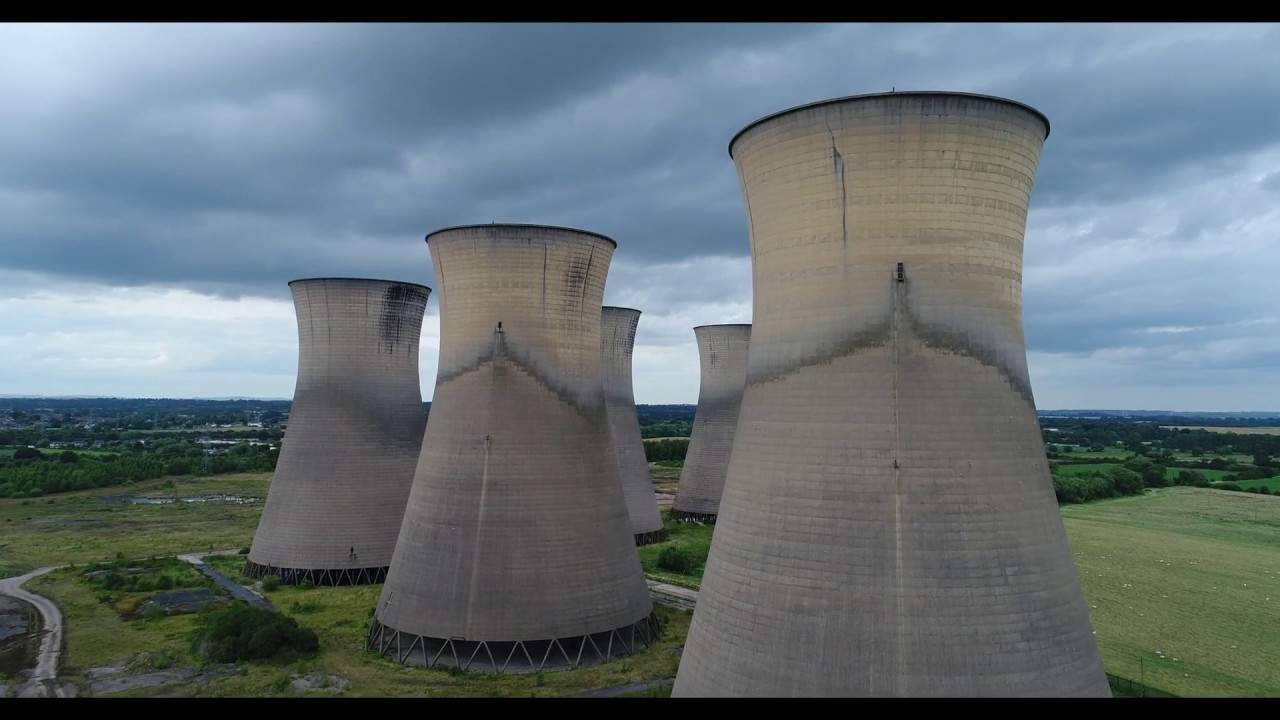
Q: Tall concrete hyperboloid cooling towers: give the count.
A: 5